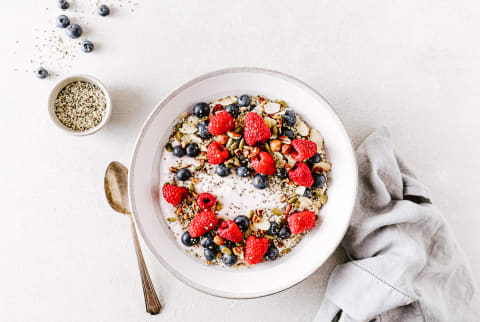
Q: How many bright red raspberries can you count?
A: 12